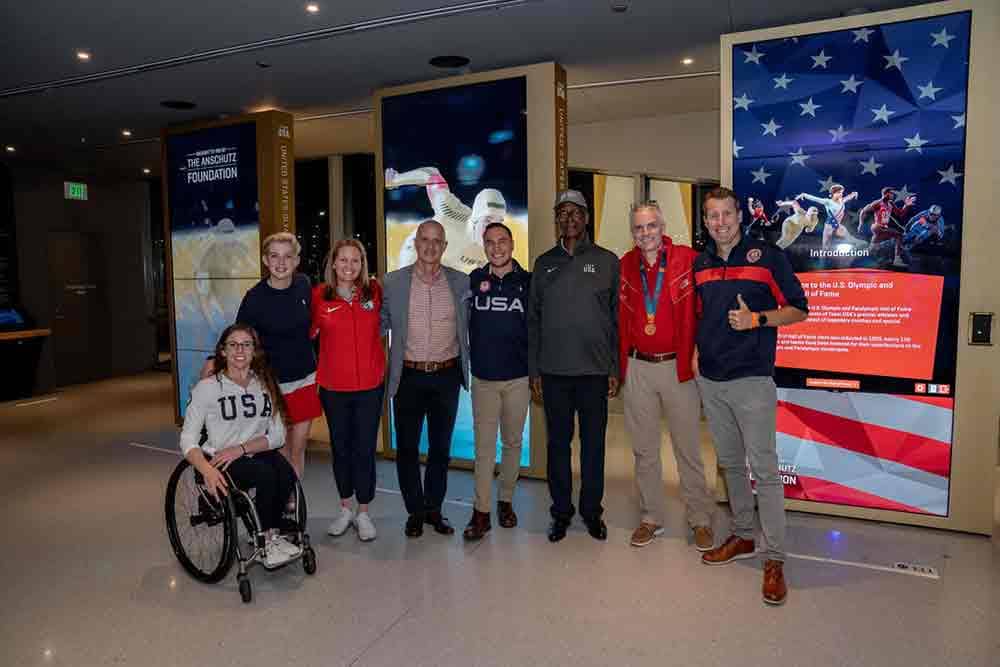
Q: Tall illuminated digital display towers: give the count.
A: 3